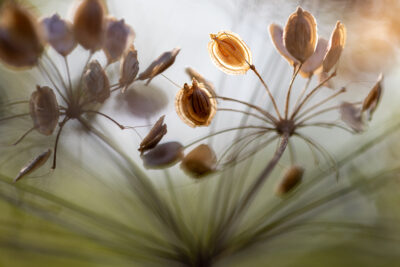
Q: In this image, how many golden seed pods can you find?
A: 2